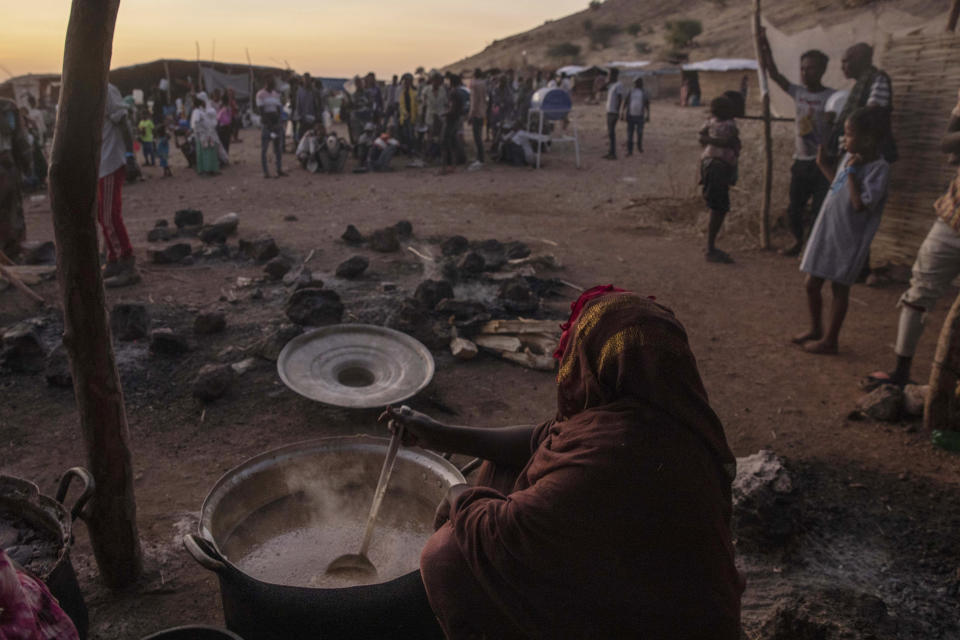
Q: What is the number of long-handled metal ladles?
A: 1